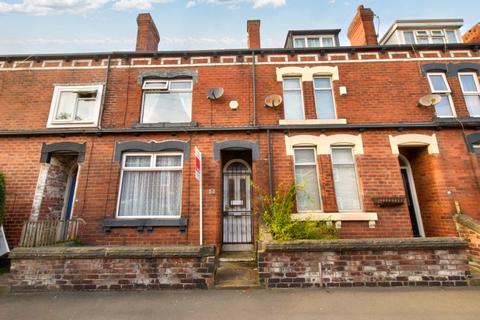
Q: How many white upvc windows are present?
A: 11